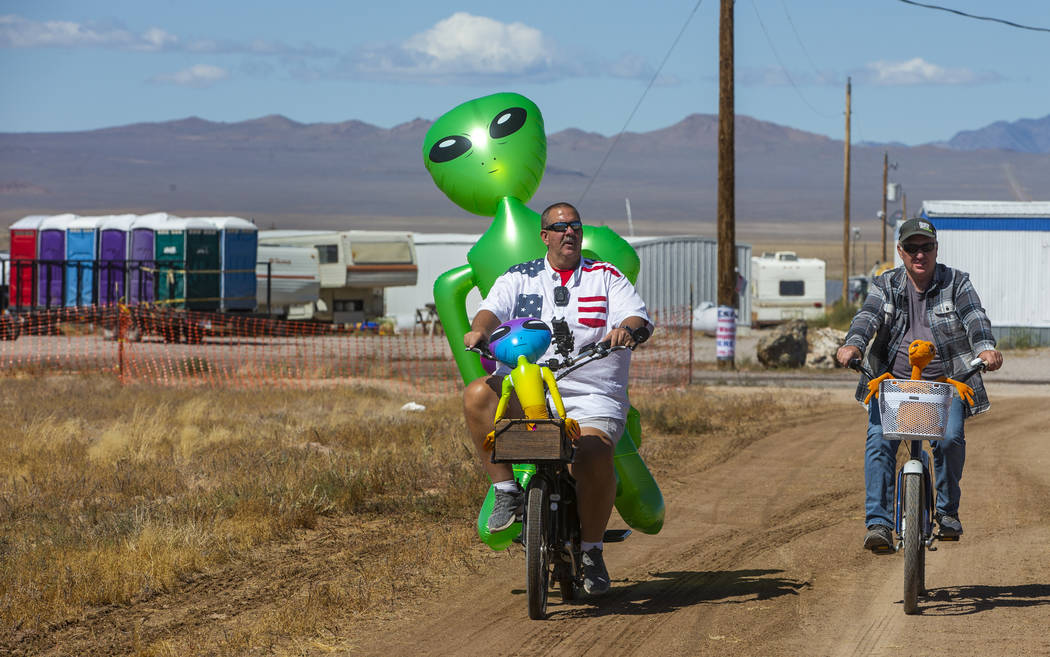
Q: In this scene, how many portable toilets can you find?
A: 8